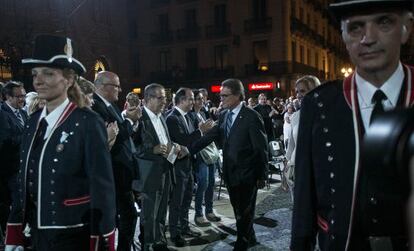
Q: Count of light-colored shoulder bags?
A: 1